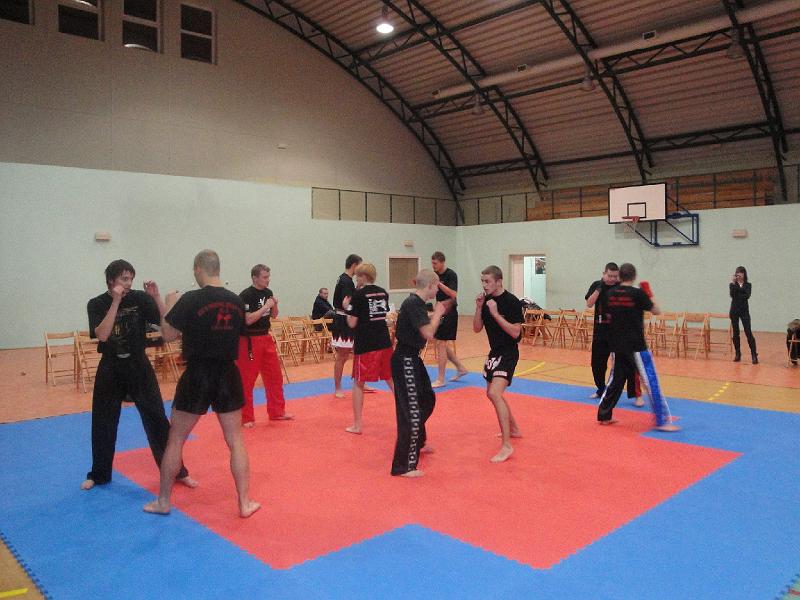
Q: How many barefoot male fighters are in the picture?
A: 10